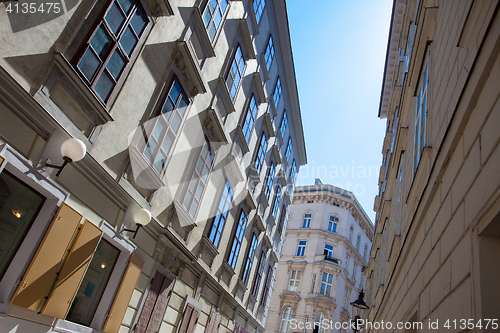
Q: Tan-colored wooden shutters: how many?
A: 3